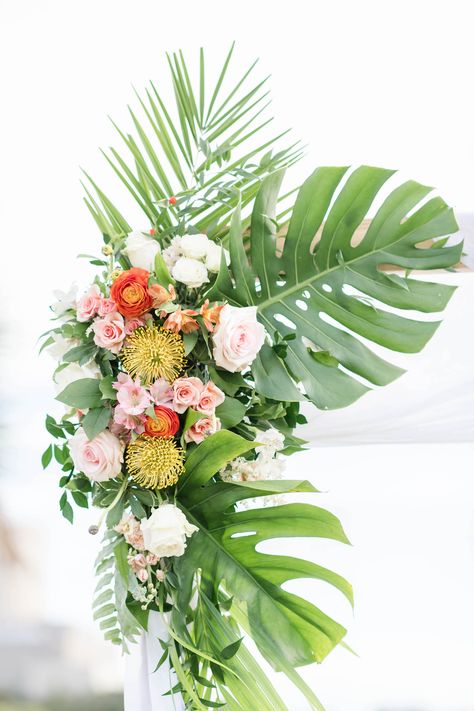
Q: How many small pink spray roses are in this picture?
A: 7